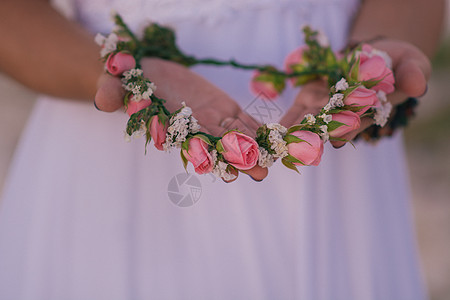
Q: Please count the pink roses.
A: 11